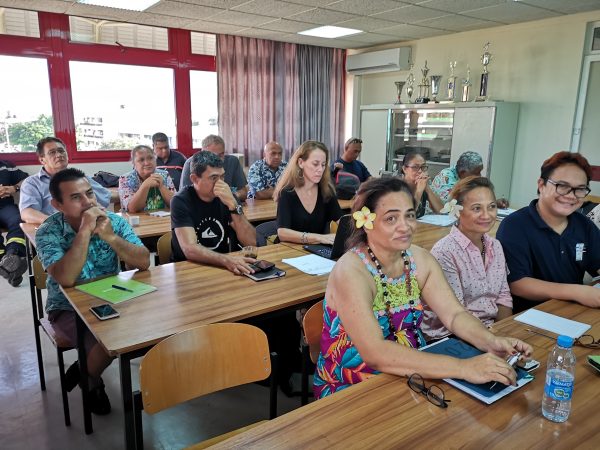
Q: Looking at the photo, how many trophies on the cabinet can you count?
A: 7